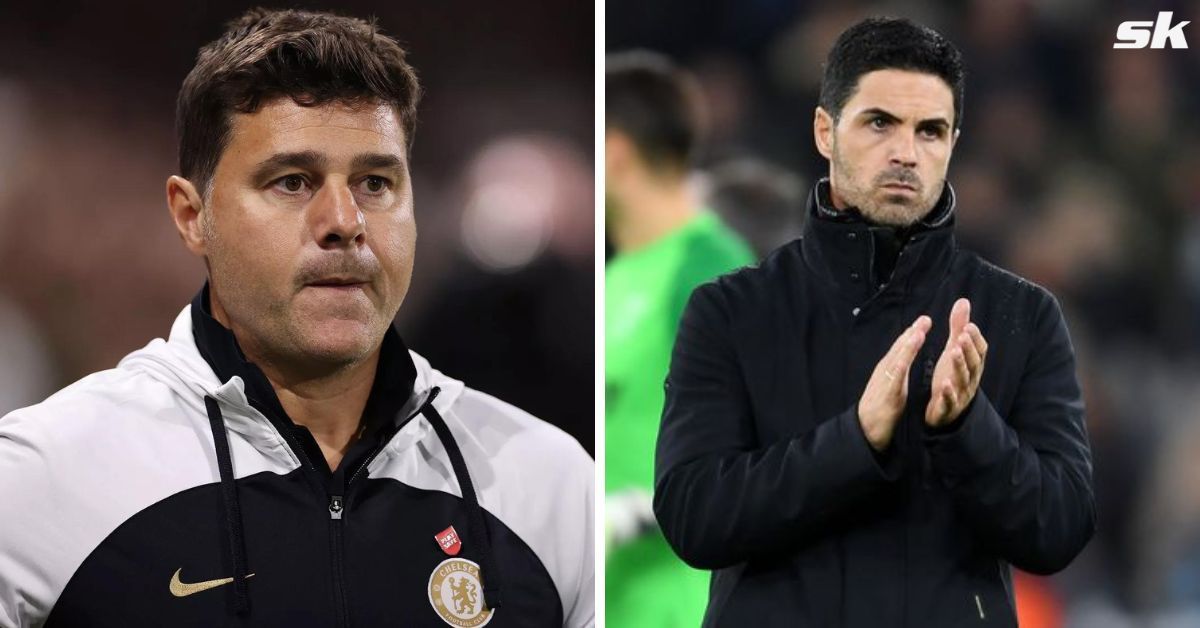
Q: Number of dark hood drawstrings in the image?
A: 2